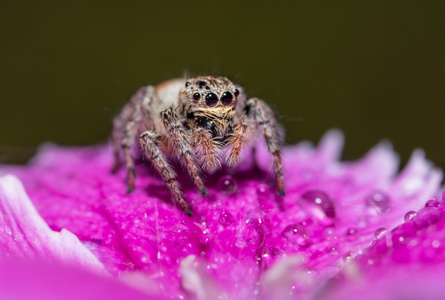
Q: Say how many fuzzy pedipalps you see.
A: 2